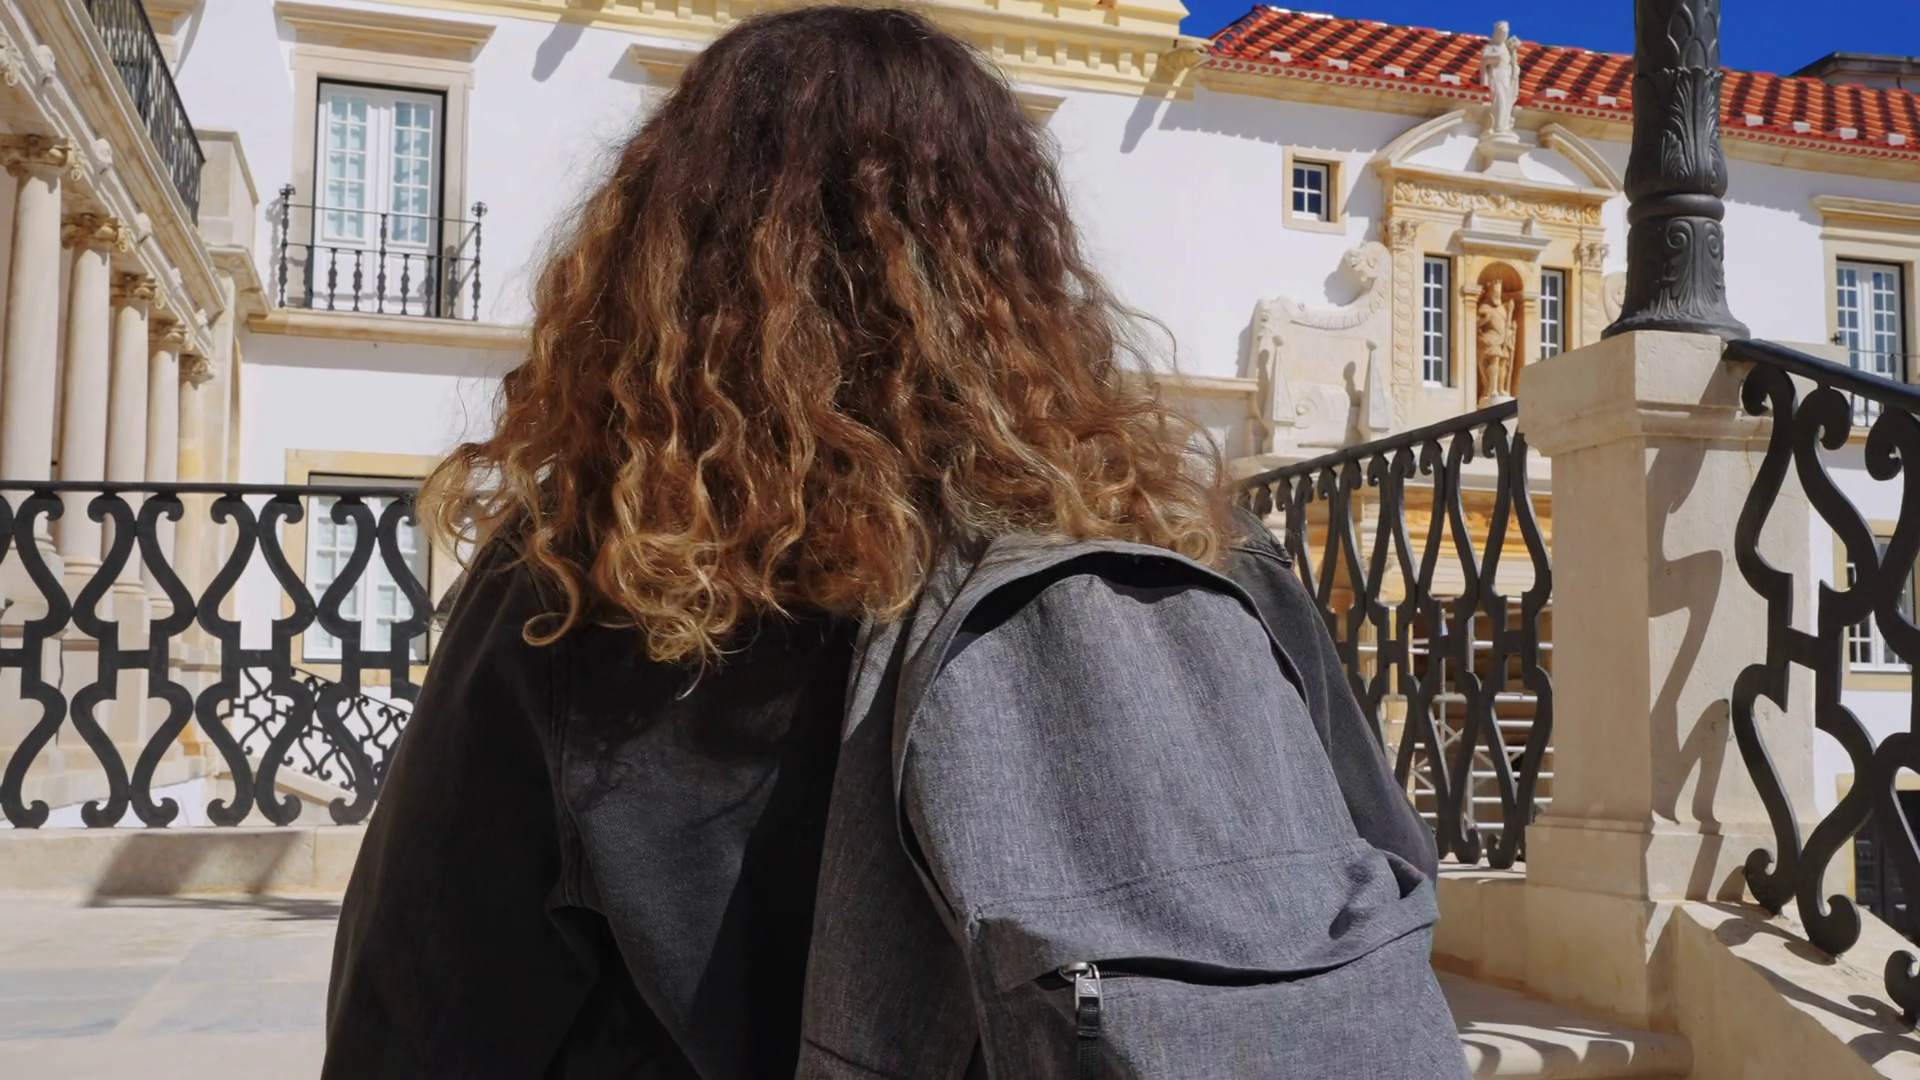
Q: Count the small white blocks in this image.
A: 10